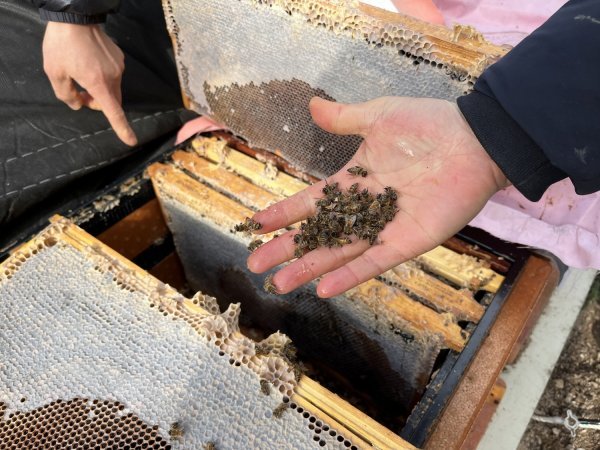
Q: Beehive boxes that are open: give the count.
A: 1